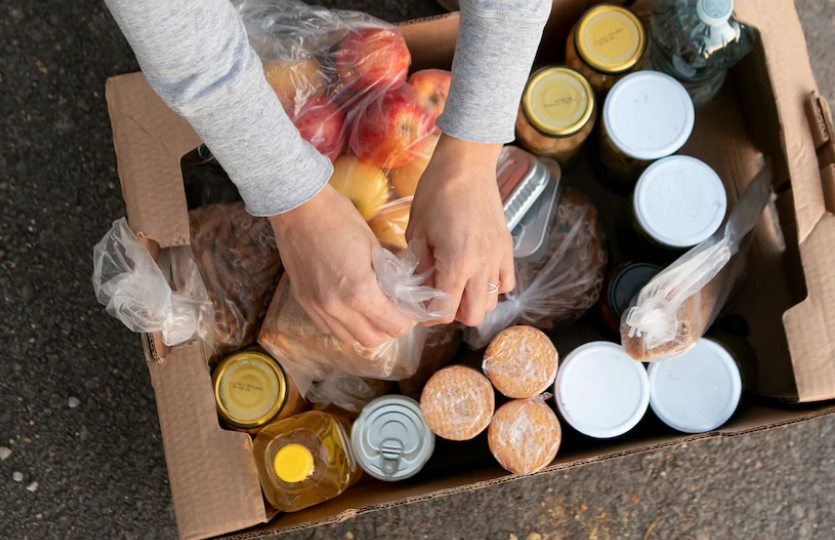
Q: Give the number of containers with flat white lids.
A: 4